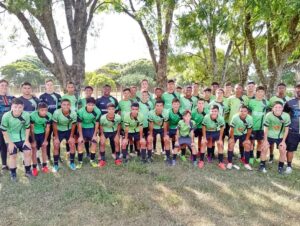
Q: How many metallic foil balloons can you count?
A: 0